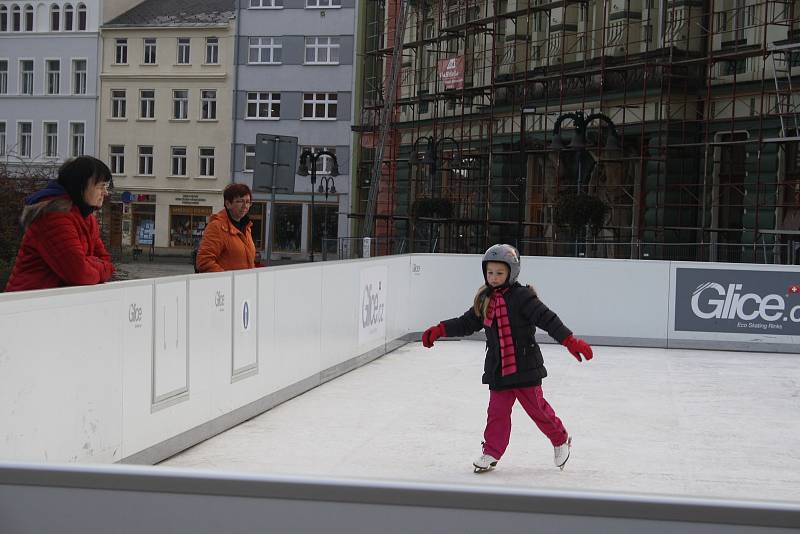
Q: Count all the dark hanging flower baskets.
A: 2